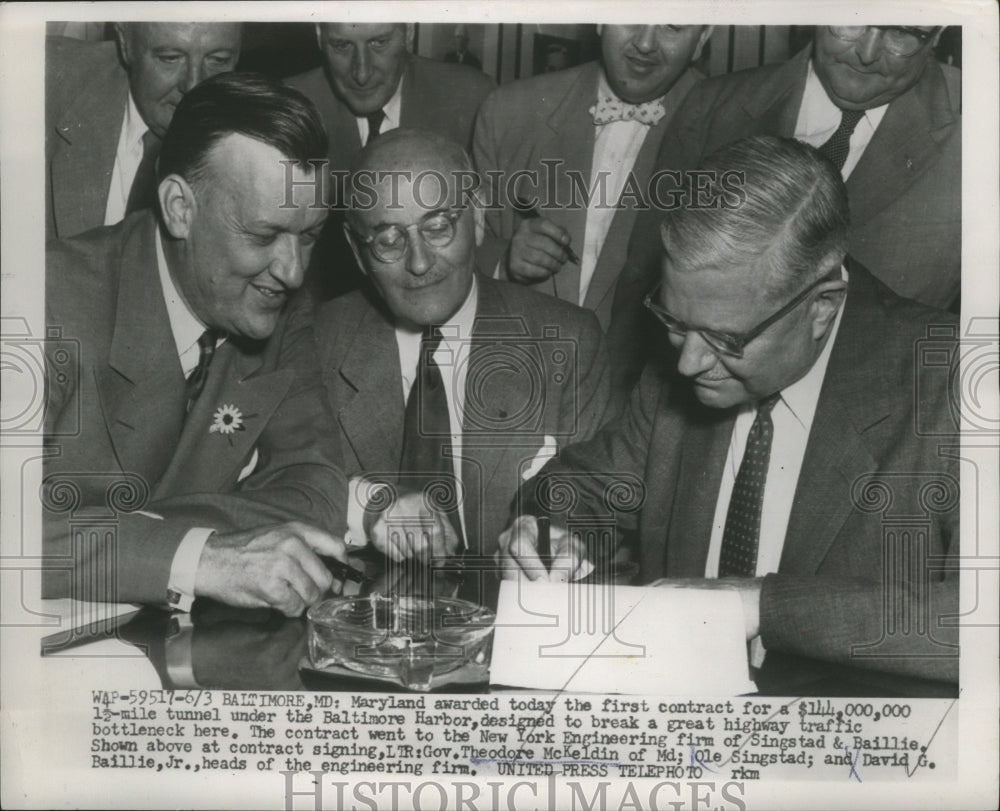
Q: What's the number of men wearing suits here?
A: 7